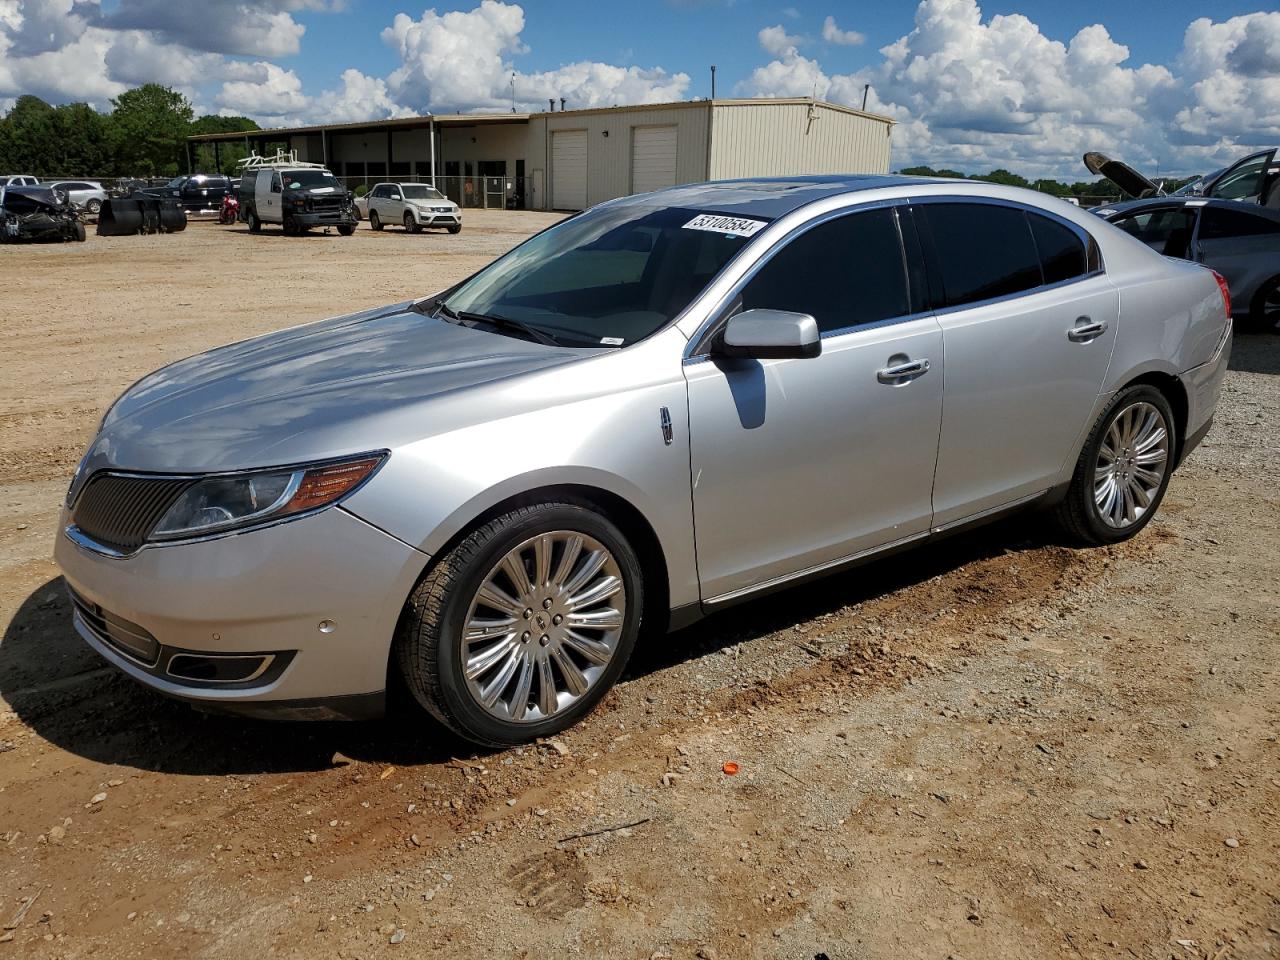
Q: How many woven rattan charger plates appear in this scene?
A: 0